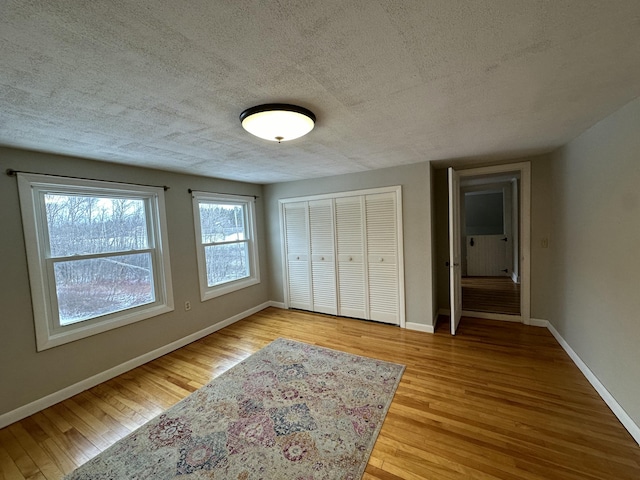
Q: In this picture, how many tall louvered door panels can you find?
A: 4